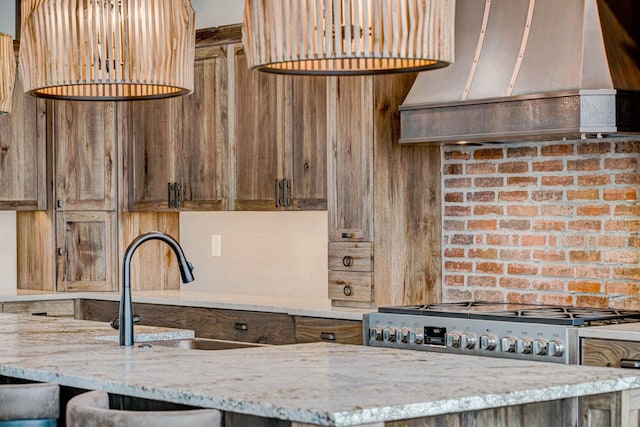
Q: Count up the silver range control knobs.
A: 11